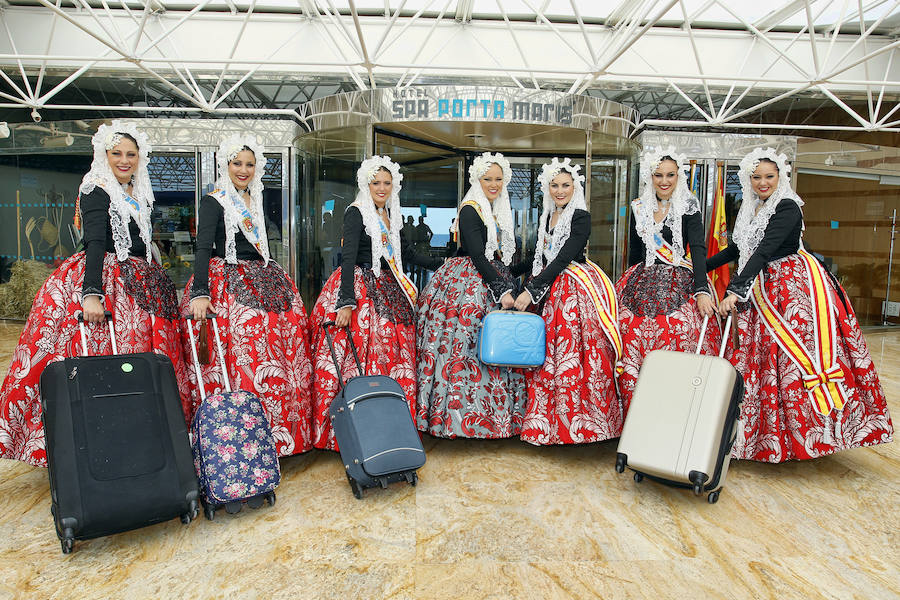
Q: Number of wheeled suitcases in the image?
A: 4